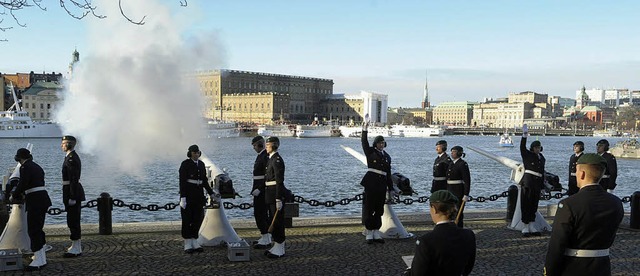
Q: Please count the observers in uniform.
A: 2